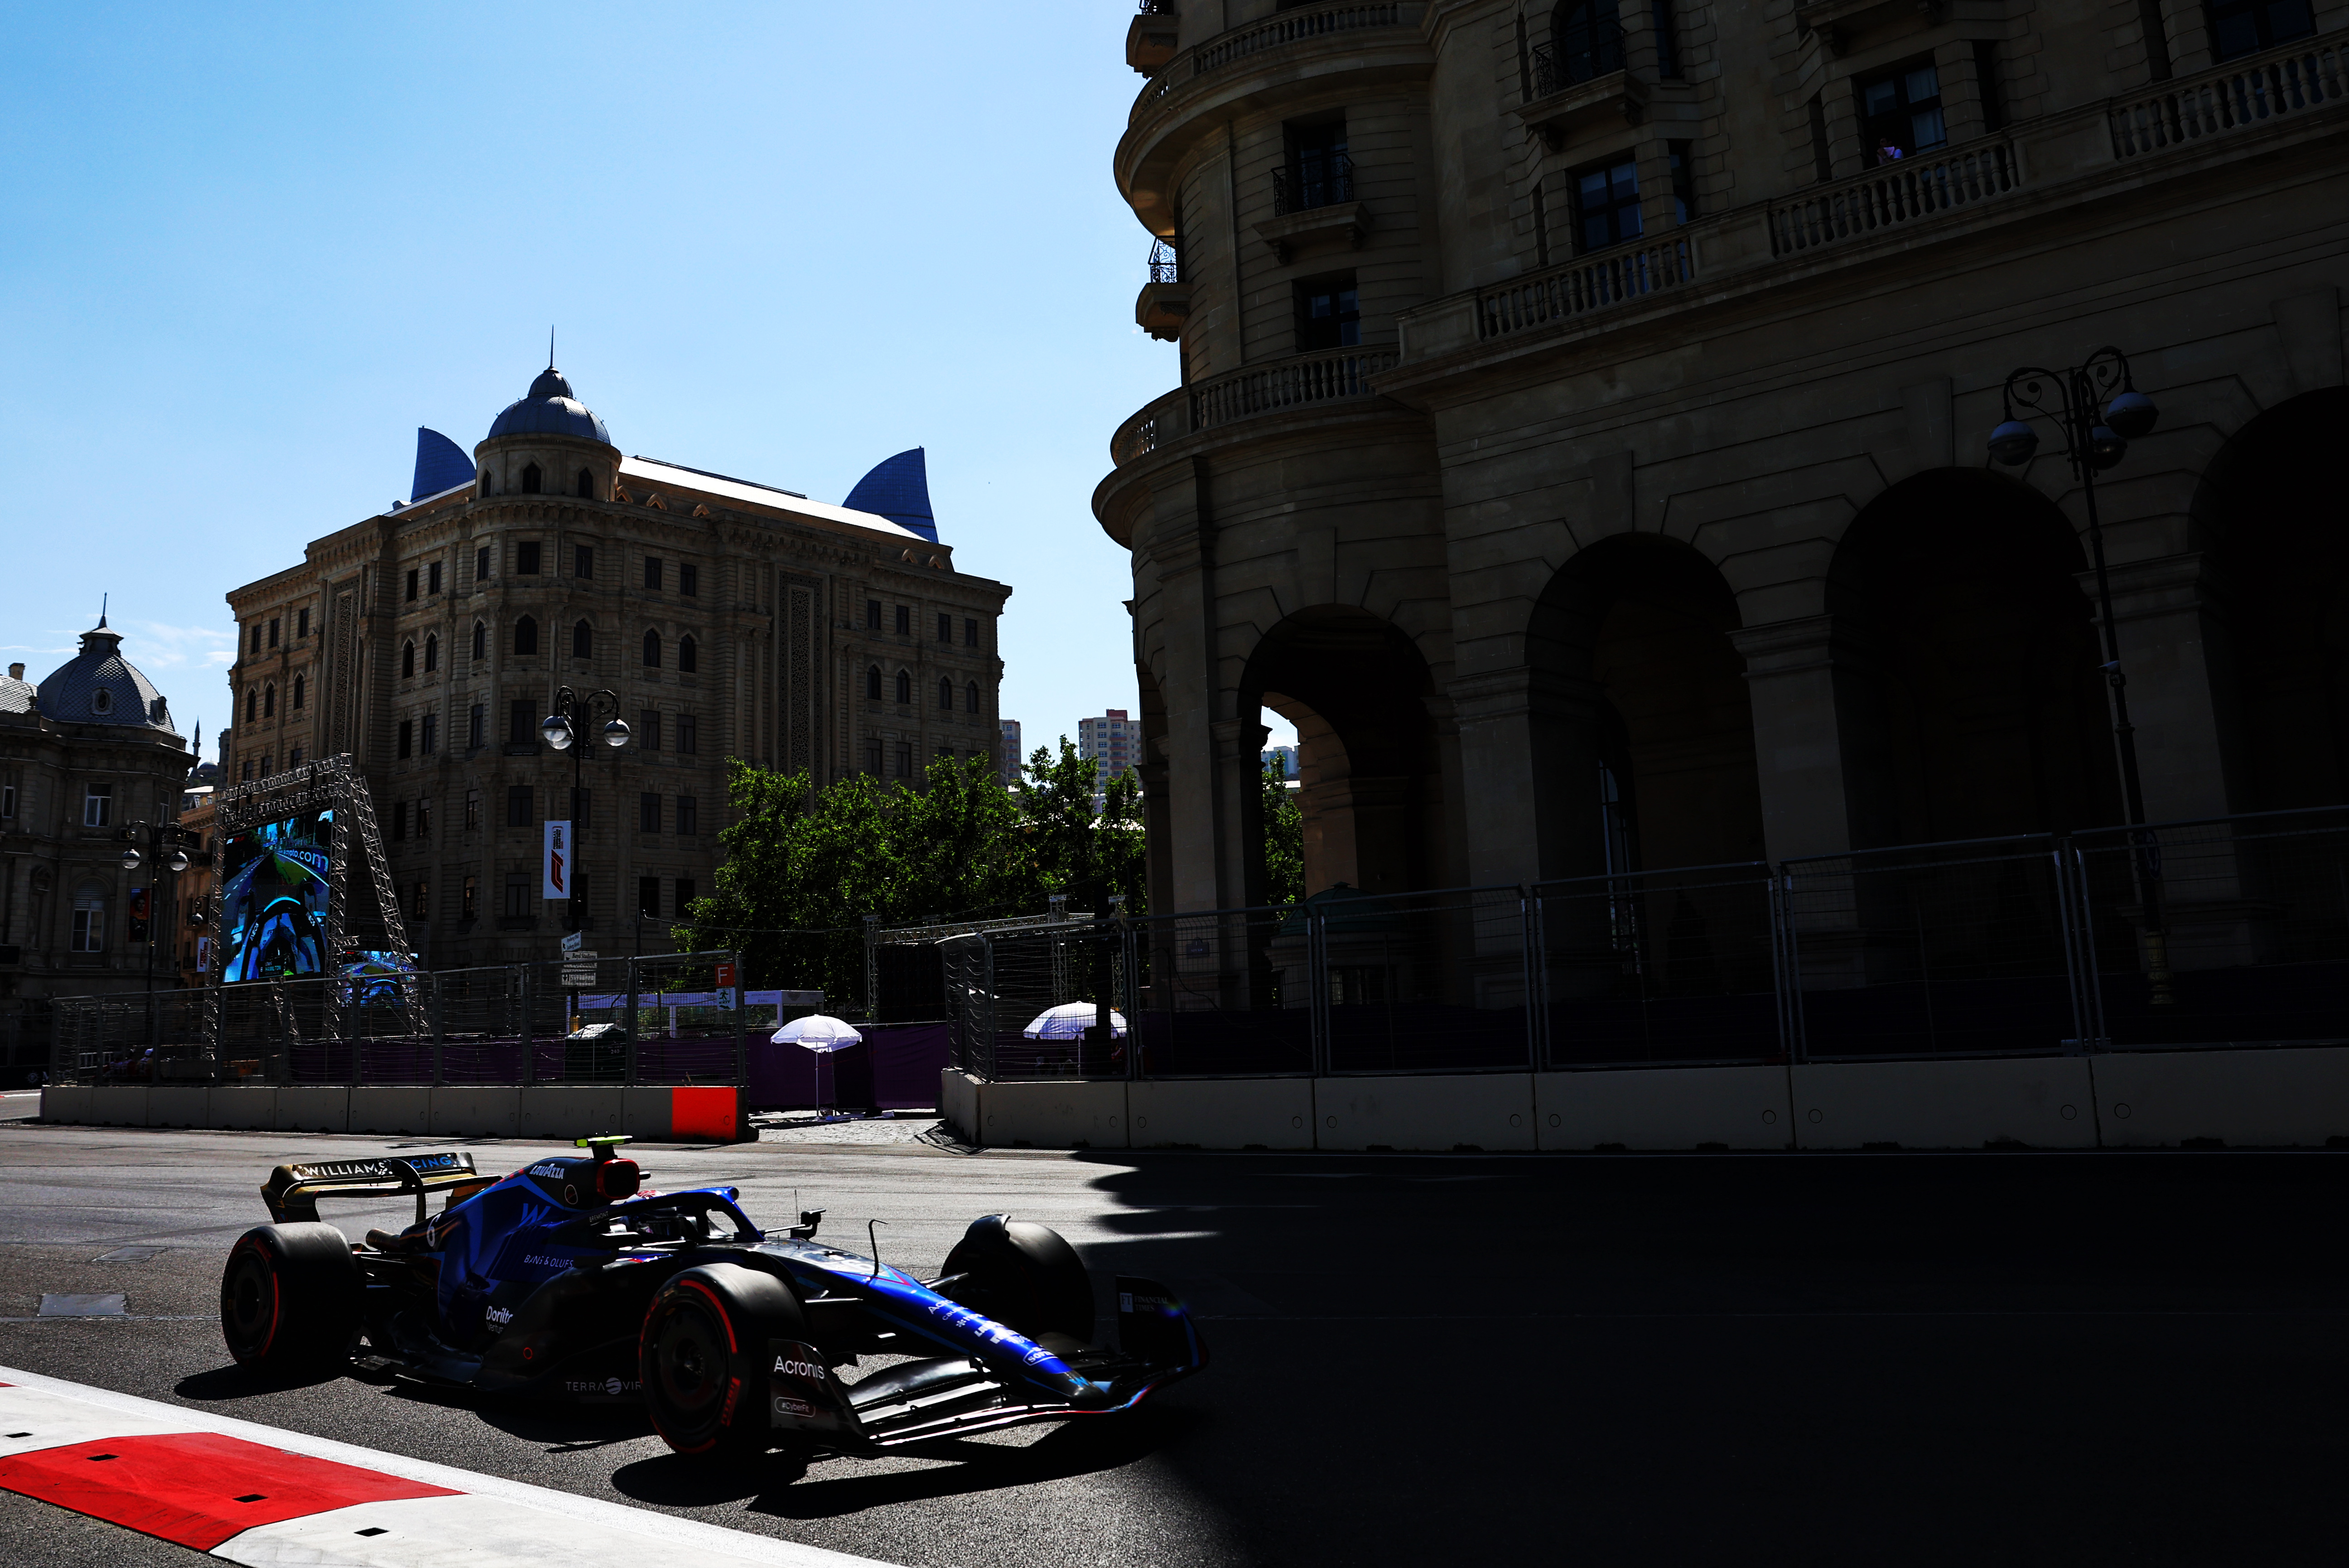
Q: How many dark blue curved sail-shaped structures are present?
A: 2